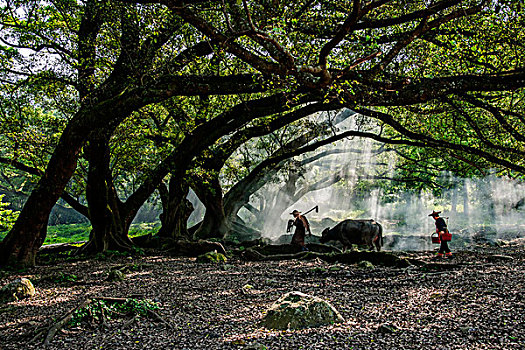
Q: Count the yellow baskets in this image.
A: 0